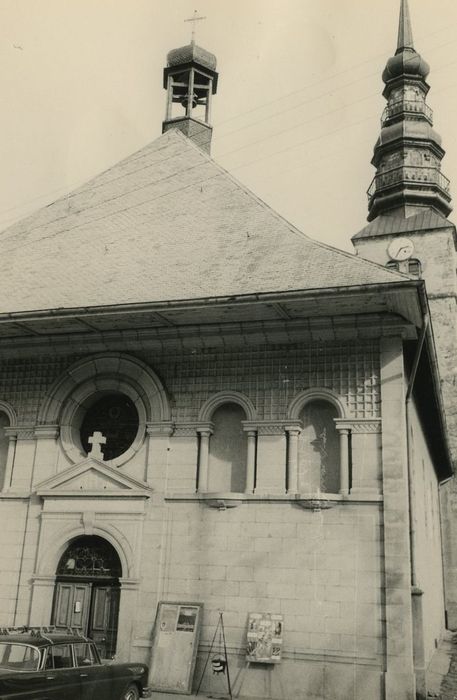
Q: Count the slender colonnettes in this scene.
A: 5